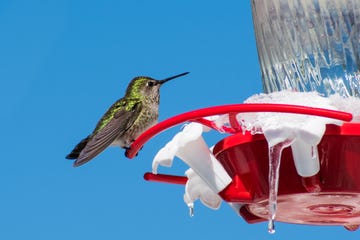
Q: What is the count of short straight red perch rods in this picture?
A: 1